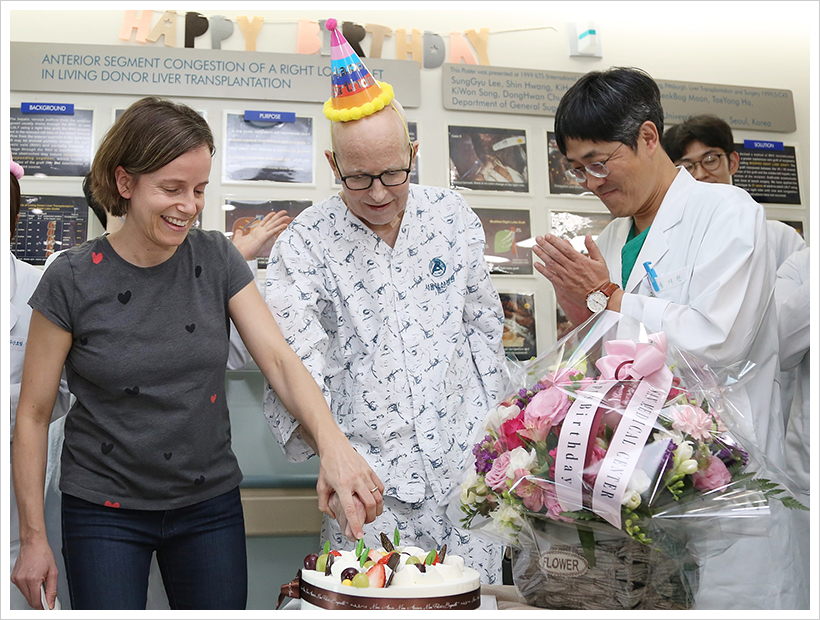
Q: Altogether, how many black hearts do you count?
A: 8